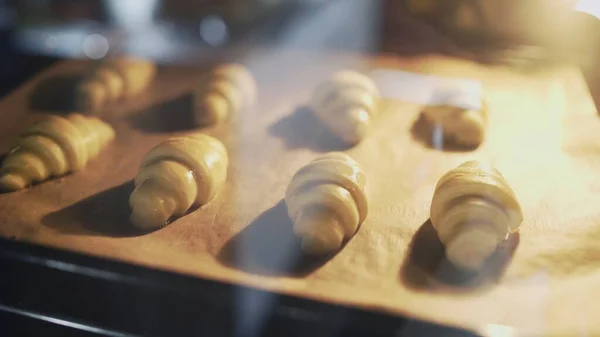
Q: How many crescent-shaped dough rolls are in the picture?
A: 8